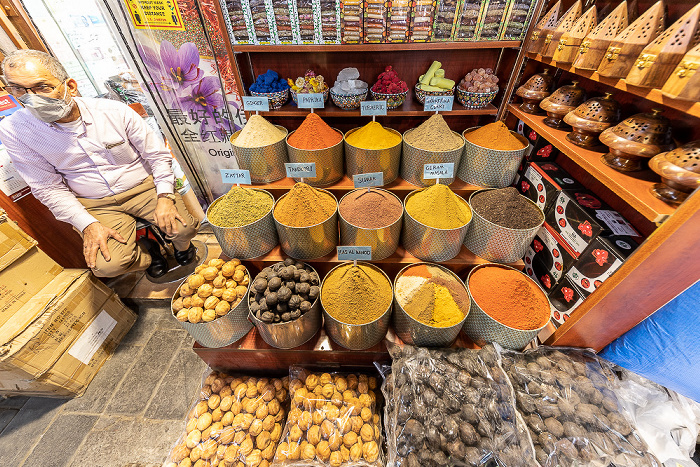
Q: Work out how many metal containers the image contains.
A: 15